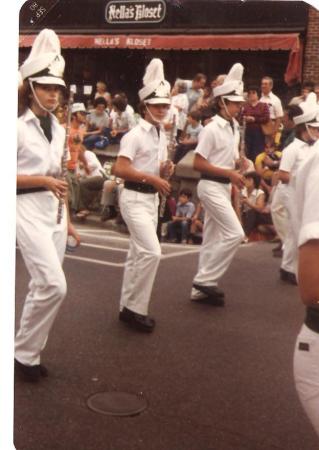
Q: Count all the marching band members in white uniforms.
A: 5